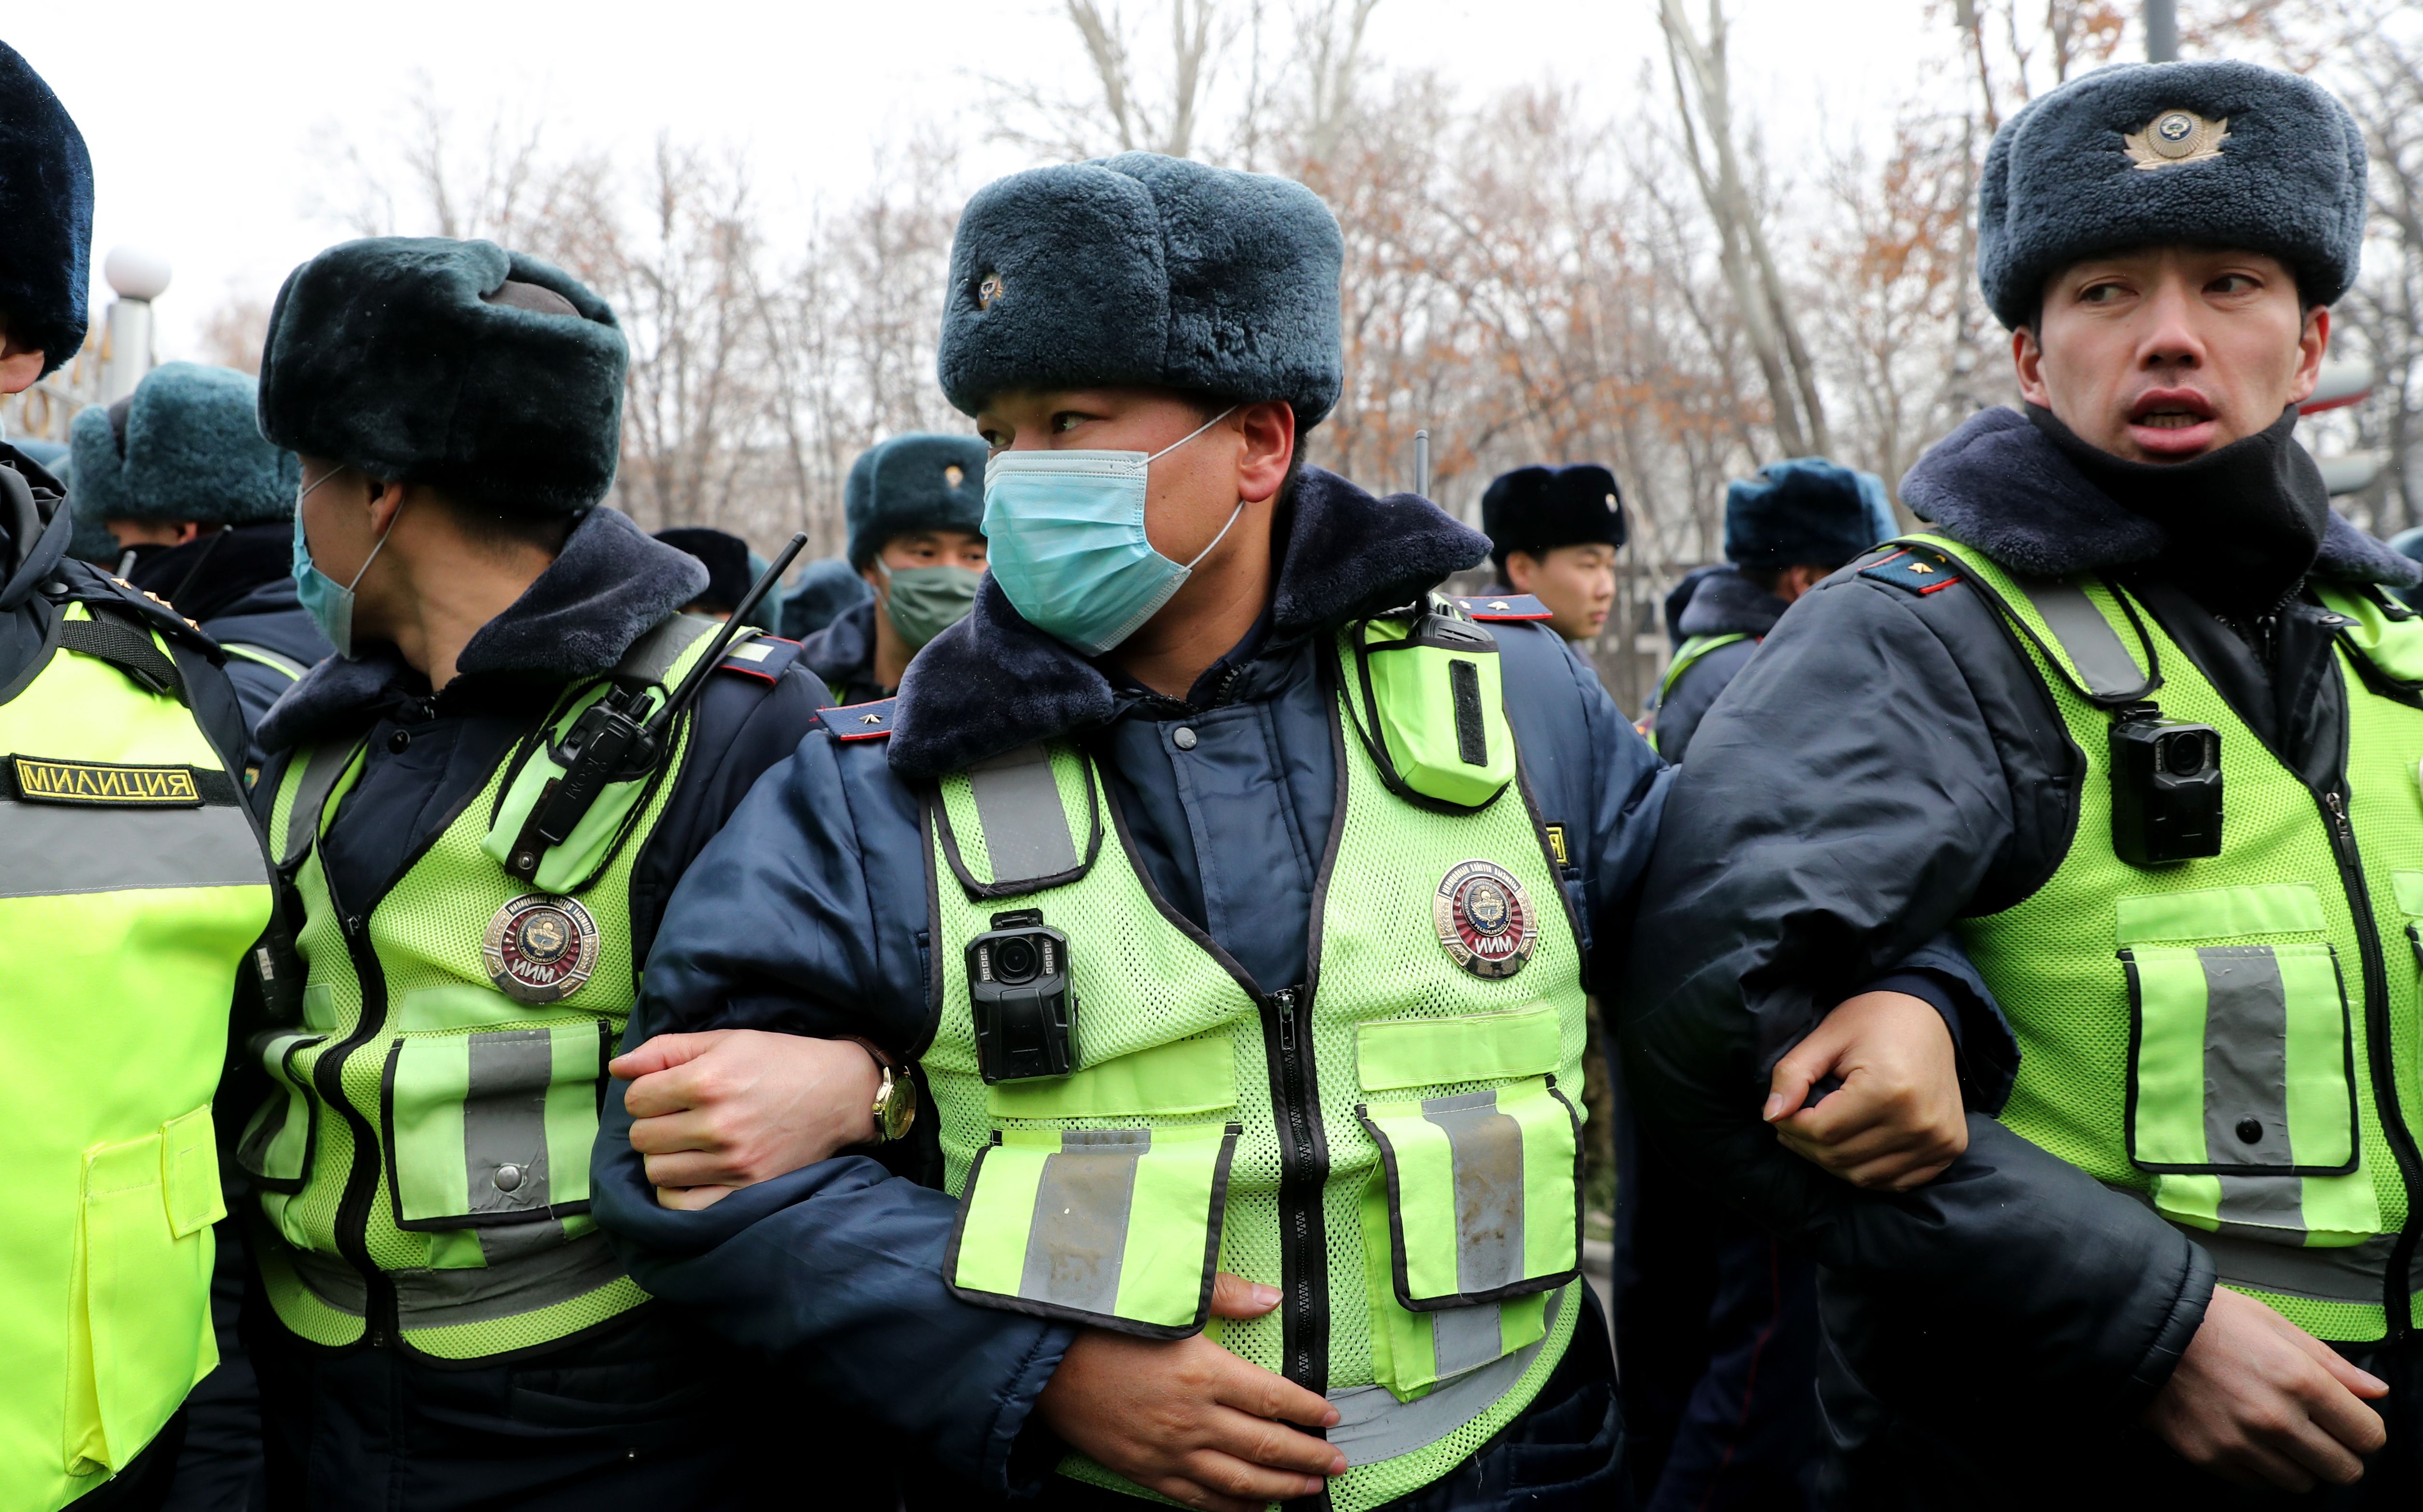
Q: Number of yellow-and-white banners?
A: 0